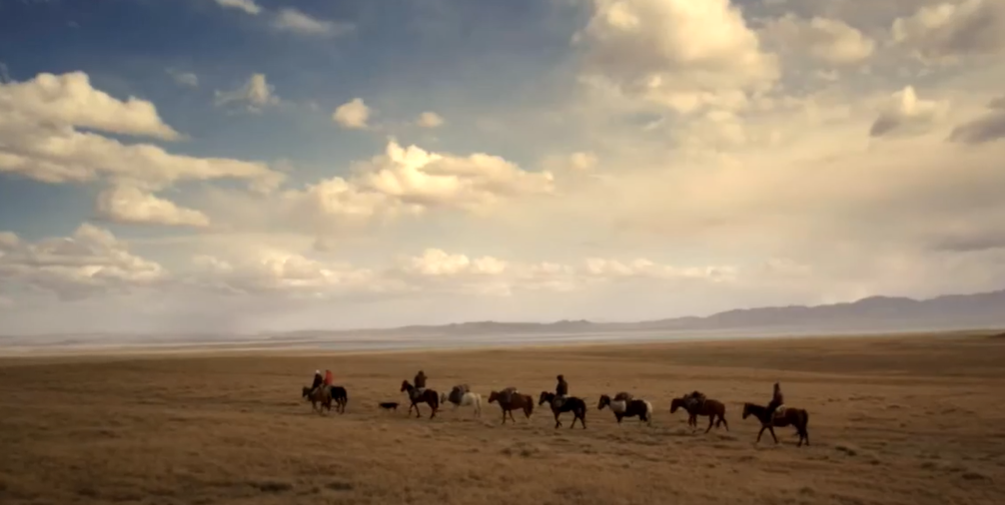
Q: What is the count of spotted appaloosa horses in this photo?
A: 0